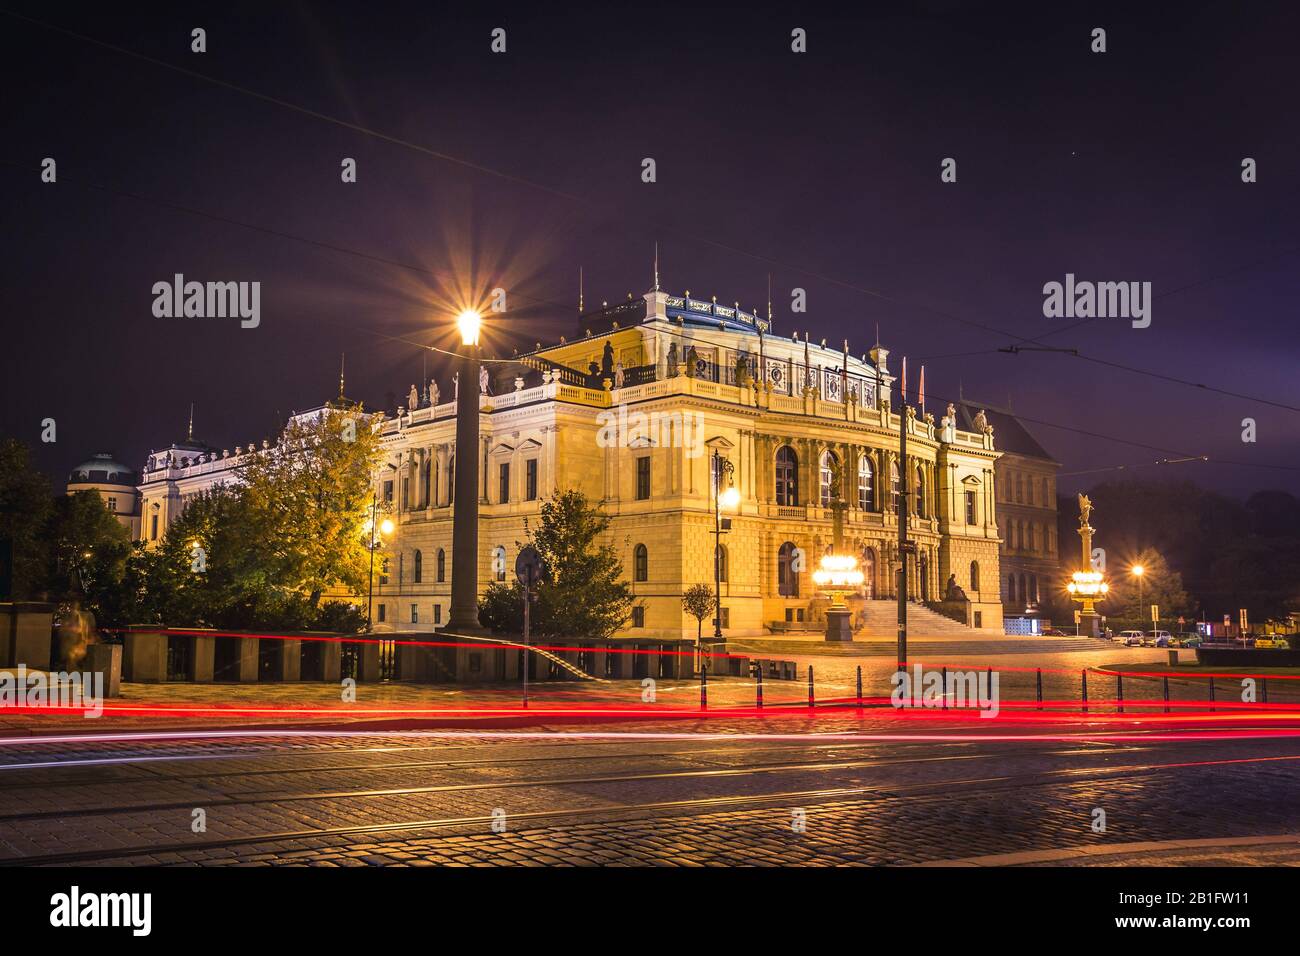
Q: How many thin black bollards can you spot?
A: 12